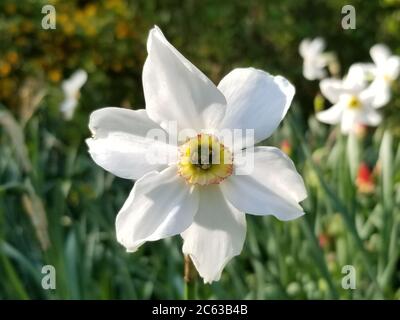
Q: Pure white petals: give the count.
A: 6